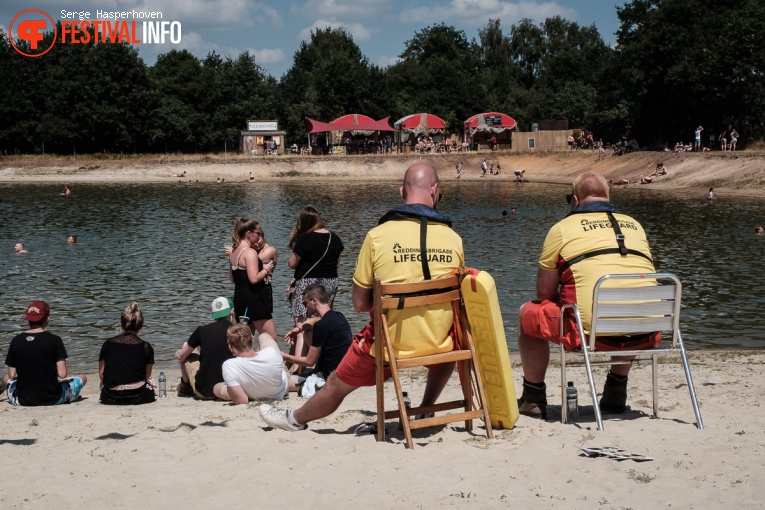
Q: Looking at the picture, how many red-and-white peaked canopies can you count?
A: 3